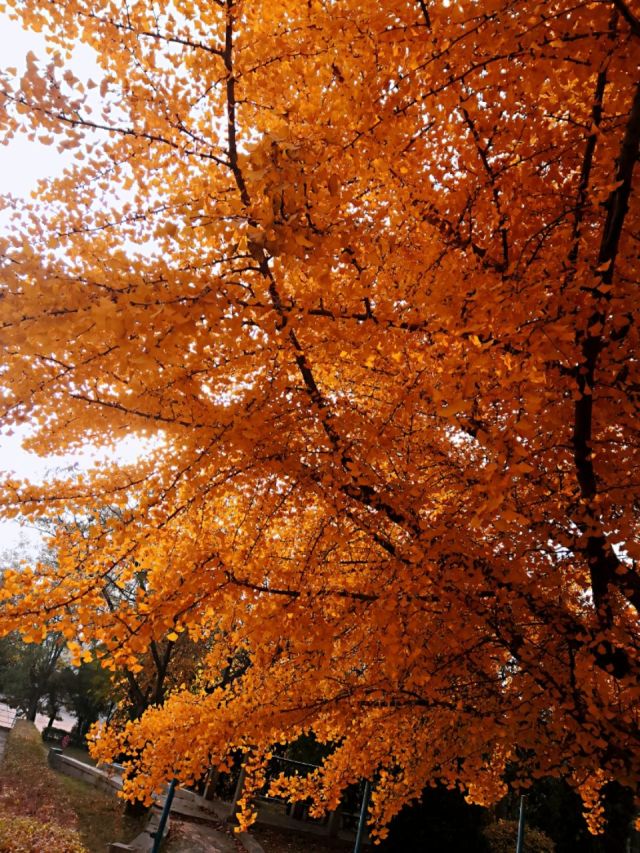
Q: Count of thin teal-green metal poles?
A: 3